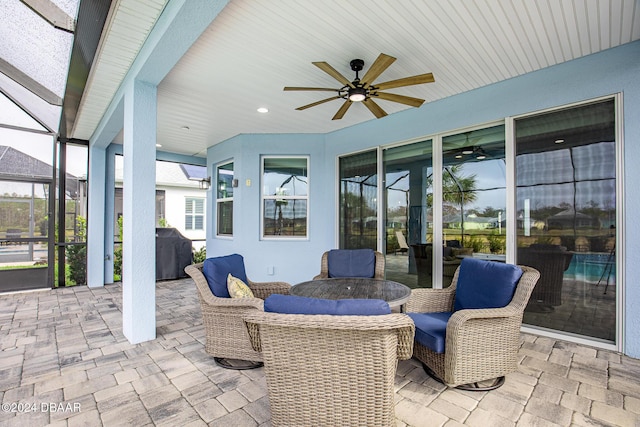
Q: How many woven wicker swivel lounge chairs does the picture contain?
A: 4